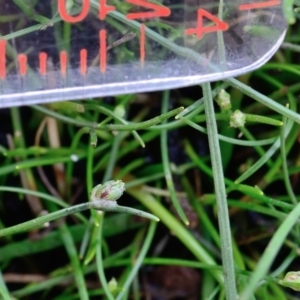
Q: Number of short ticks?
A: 4